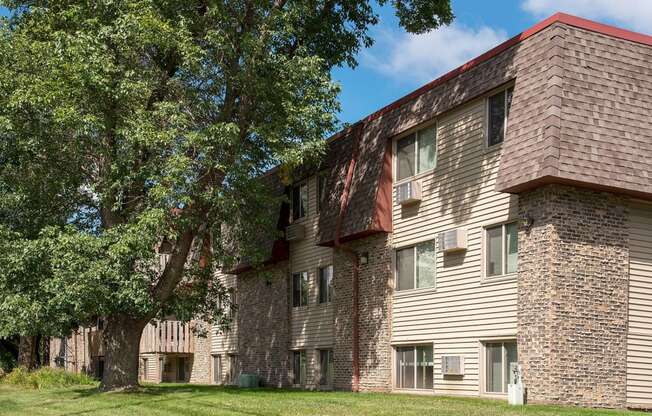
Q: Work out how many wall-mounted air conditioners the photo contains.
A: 4